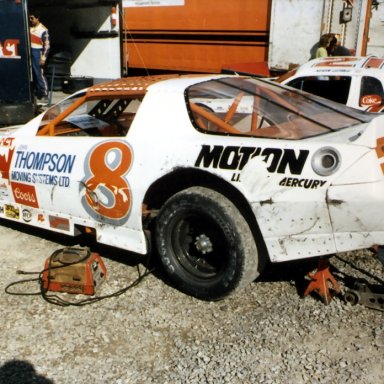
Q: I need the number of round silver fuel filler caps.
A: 1